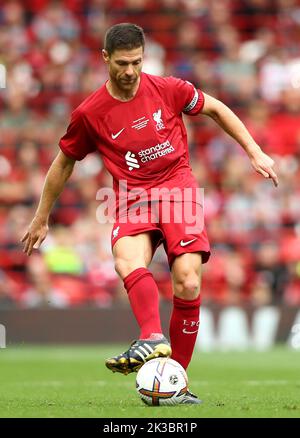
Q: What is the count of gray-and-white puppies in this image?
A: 0